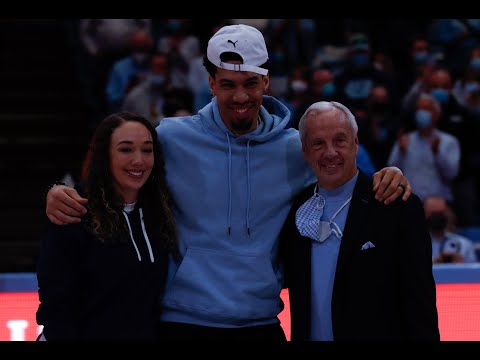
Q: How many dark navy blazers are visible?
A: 1